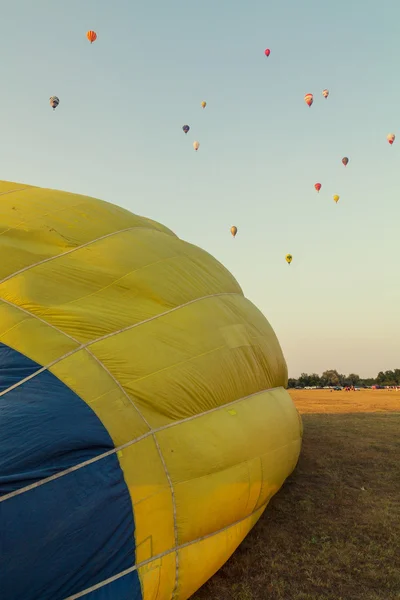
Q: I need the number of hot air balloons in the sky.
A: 14